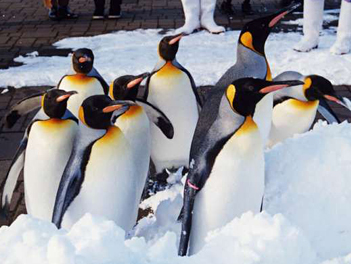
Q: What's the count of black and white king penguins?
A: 8